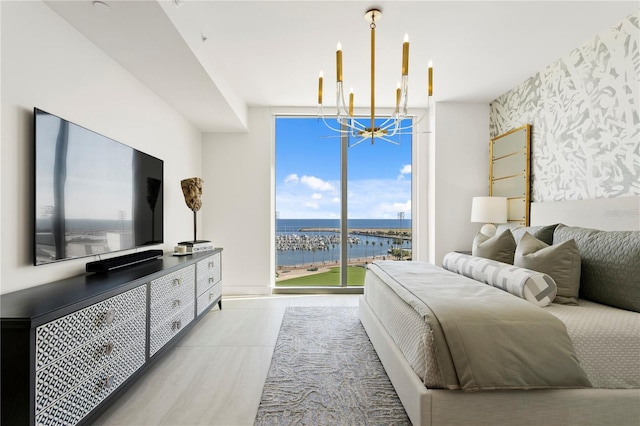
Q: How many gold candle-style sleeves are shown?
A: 6